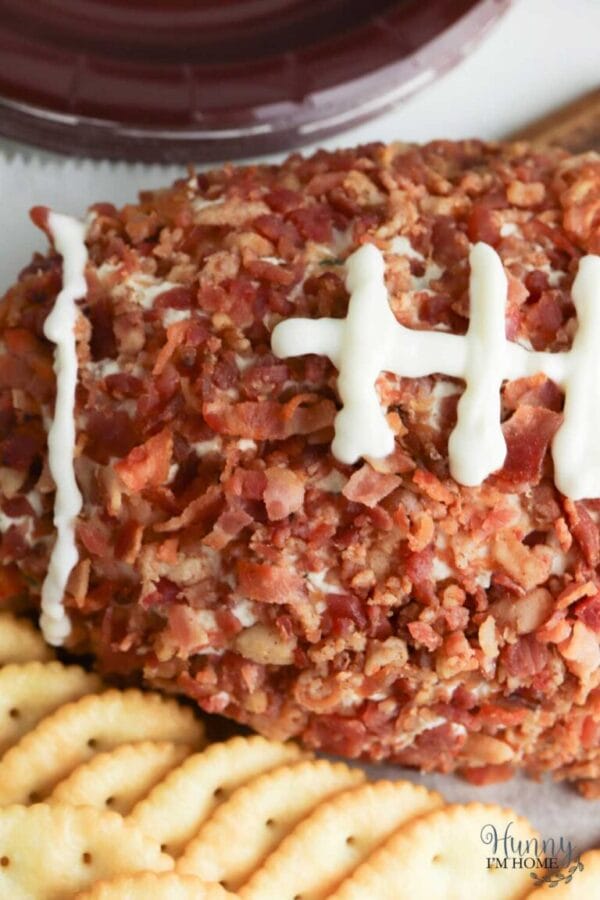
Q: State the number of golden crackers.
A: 11